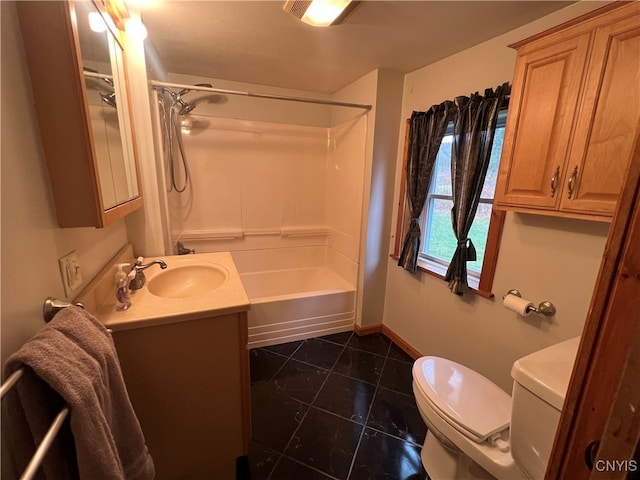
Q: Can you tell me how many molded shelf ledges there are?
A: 2